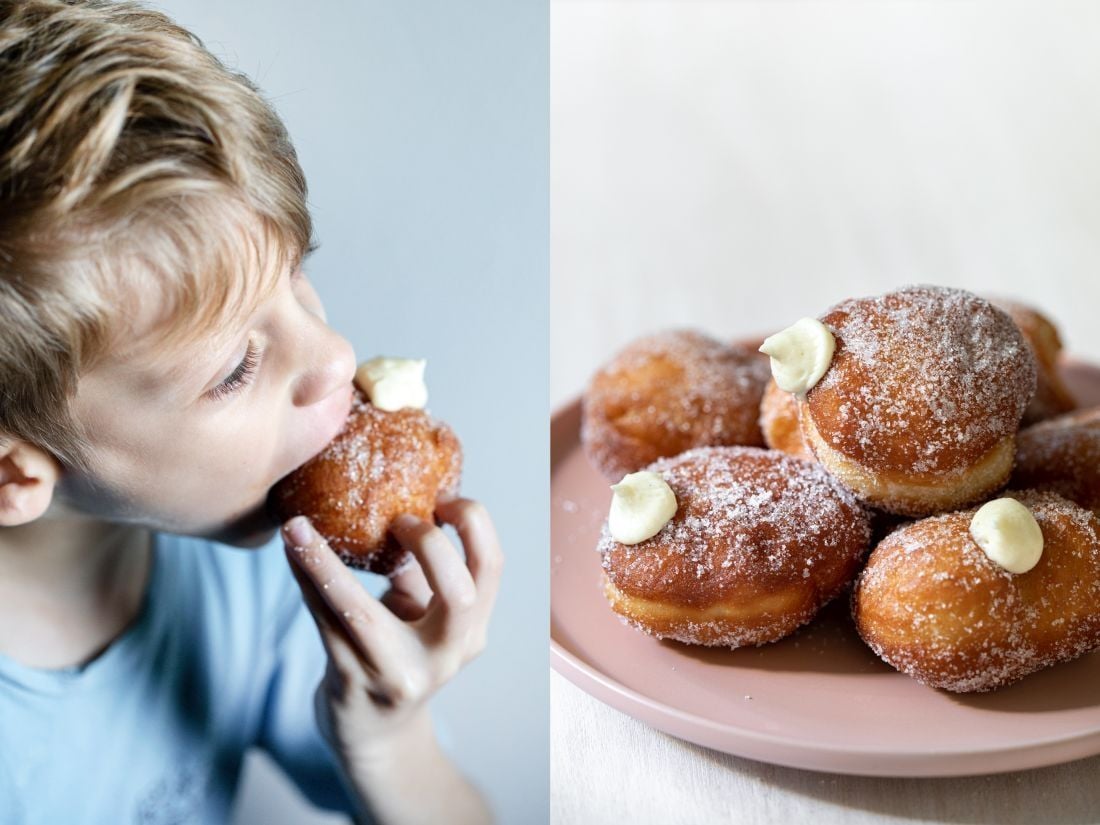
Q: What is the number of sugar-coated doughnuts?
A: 8